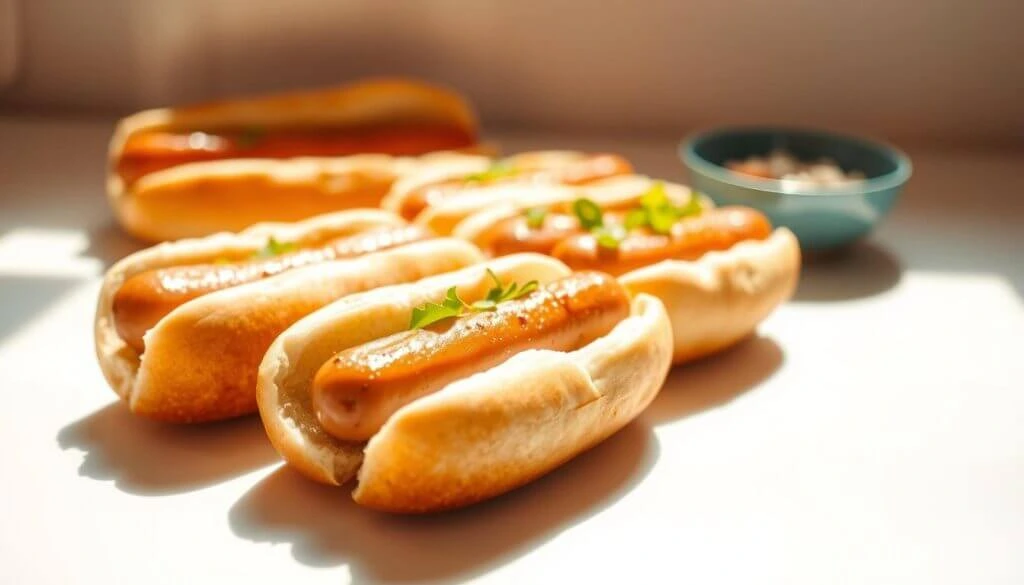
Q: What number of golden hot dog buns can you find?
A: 5